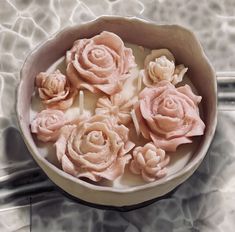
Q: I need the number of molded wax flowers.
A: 8